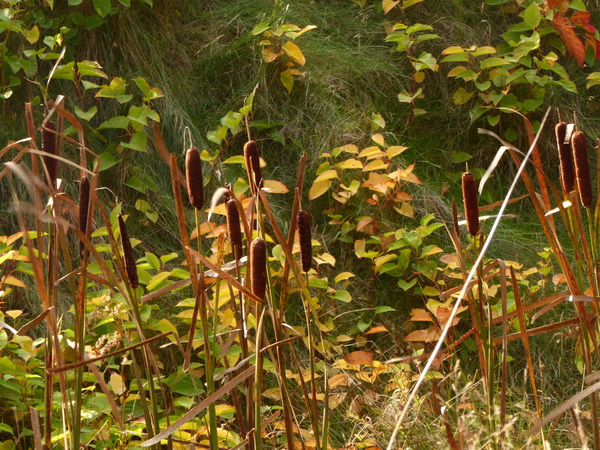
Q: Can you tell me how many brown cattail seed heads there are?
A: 11